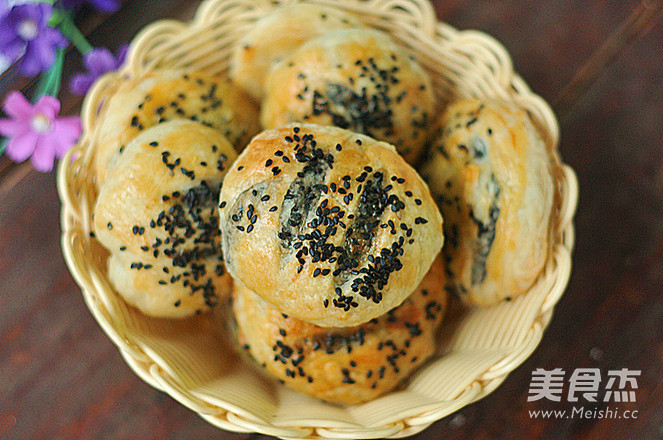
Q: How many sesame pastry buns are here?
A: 7